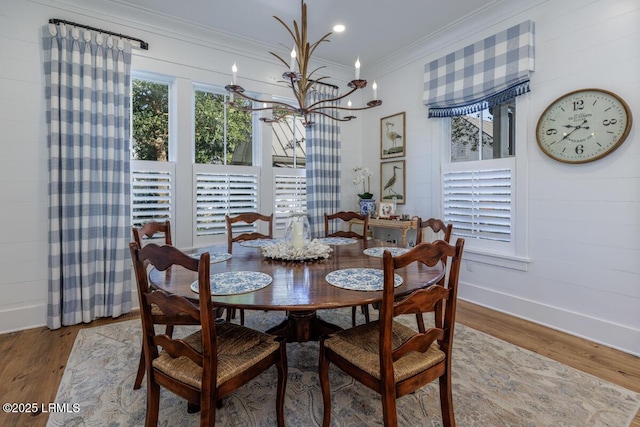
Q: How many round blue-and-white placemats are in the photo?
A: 6